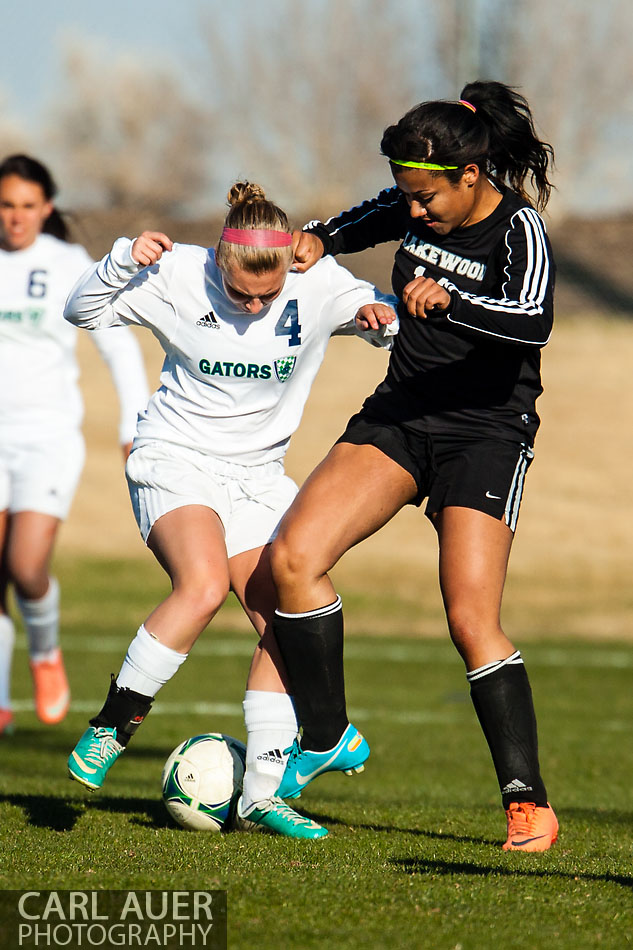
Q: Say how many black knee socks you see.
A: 2